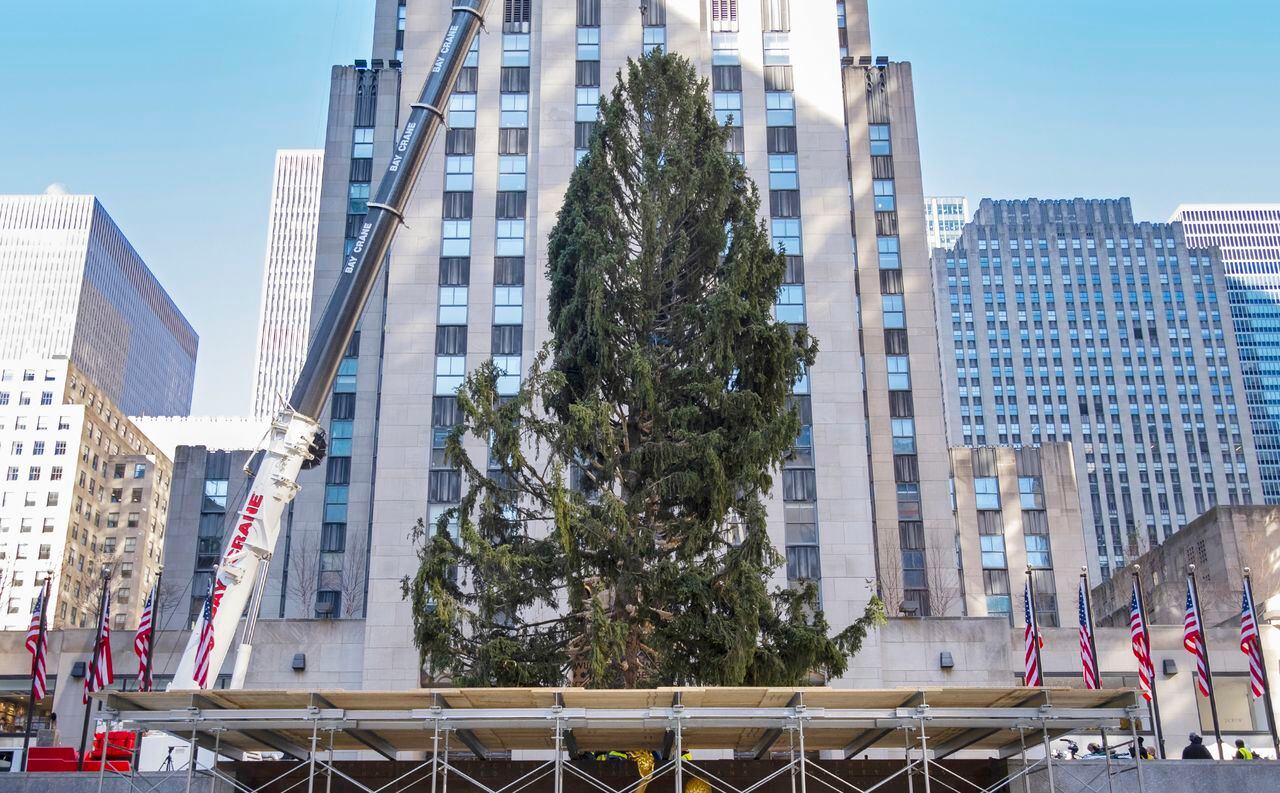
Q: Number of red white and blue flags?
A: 9